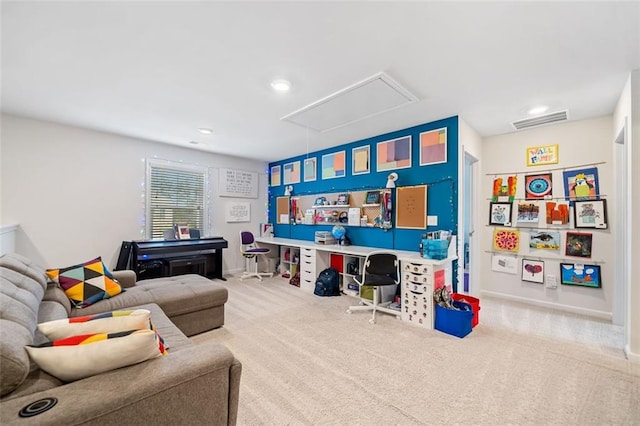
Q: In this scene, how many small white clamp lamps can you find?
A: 2